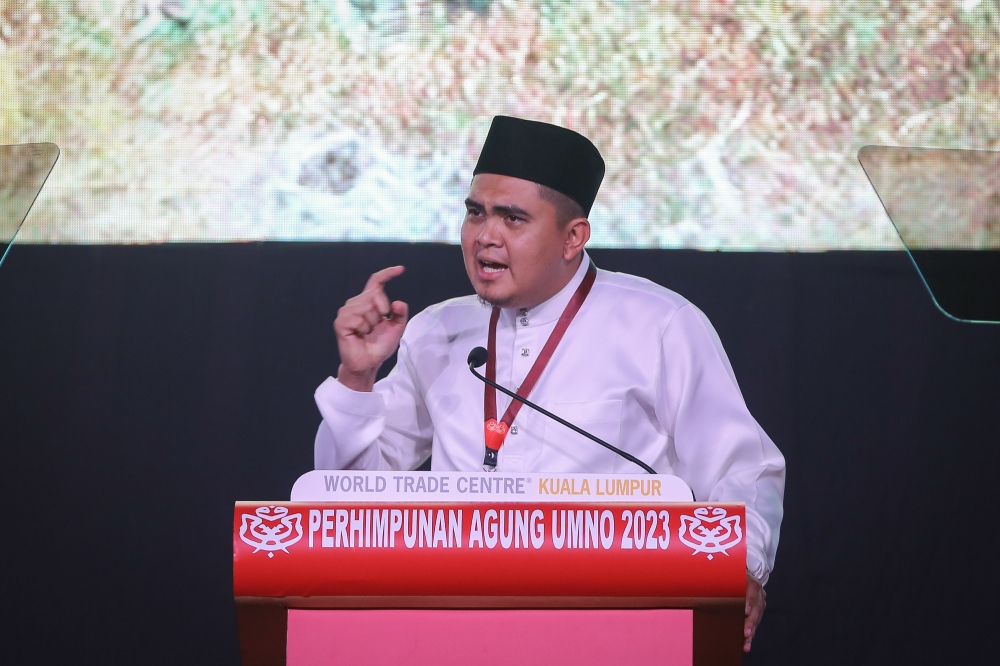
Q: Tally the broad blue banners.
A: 0